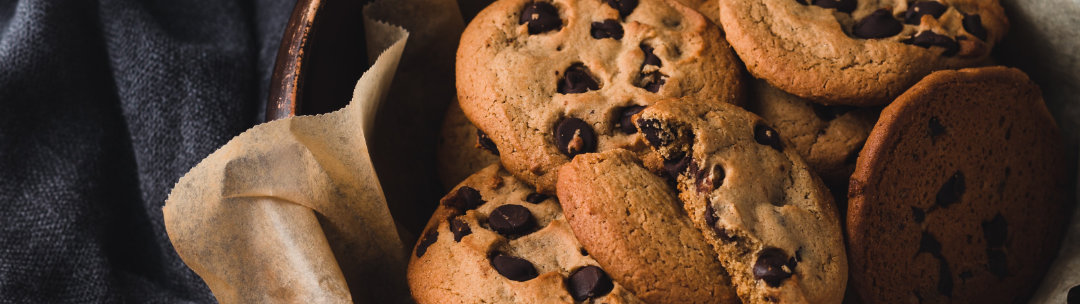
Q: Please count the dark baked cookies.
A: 1